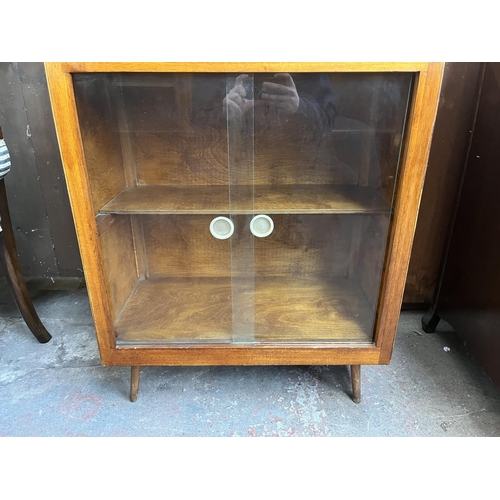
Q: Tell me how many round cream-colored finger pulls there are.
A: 2